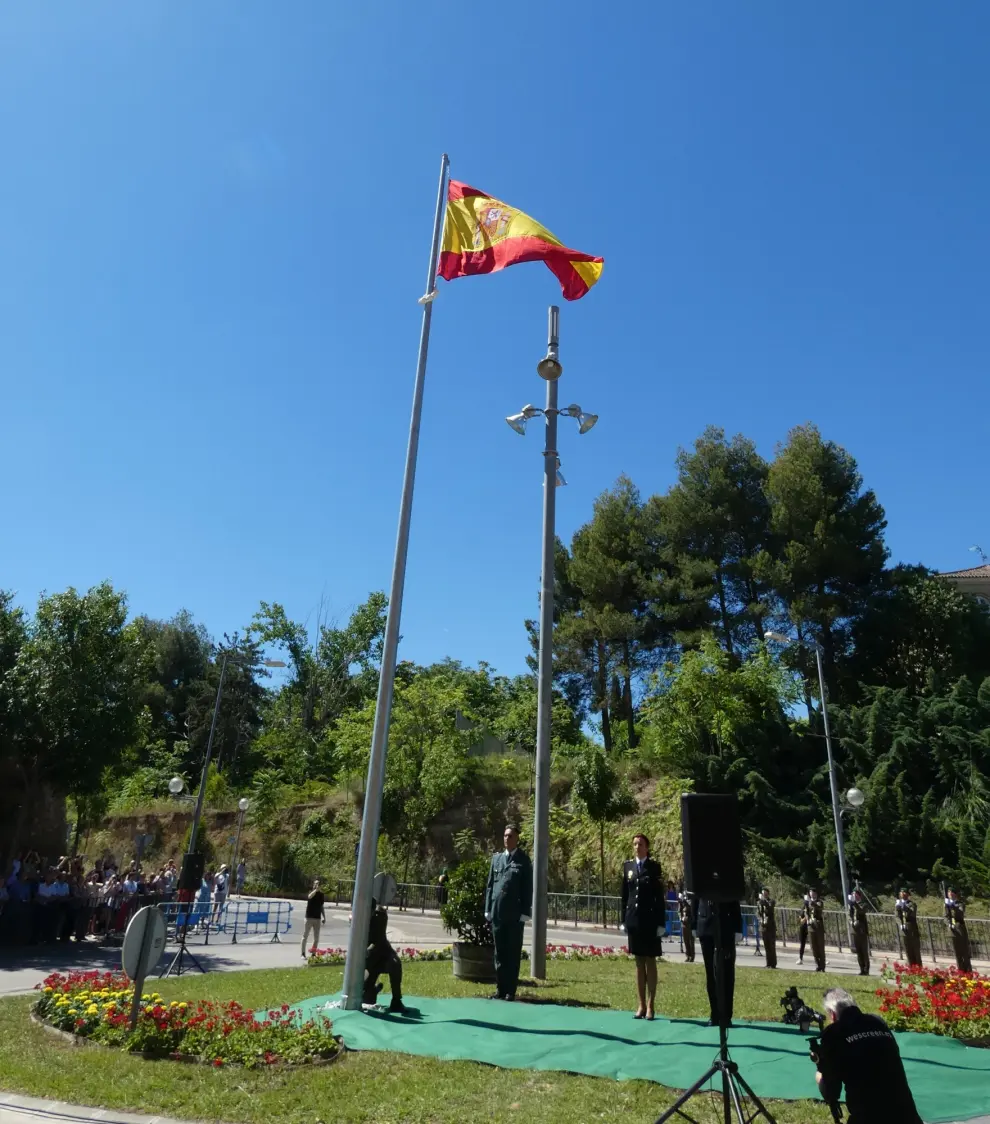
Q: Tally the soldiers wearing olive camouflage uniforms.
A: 6